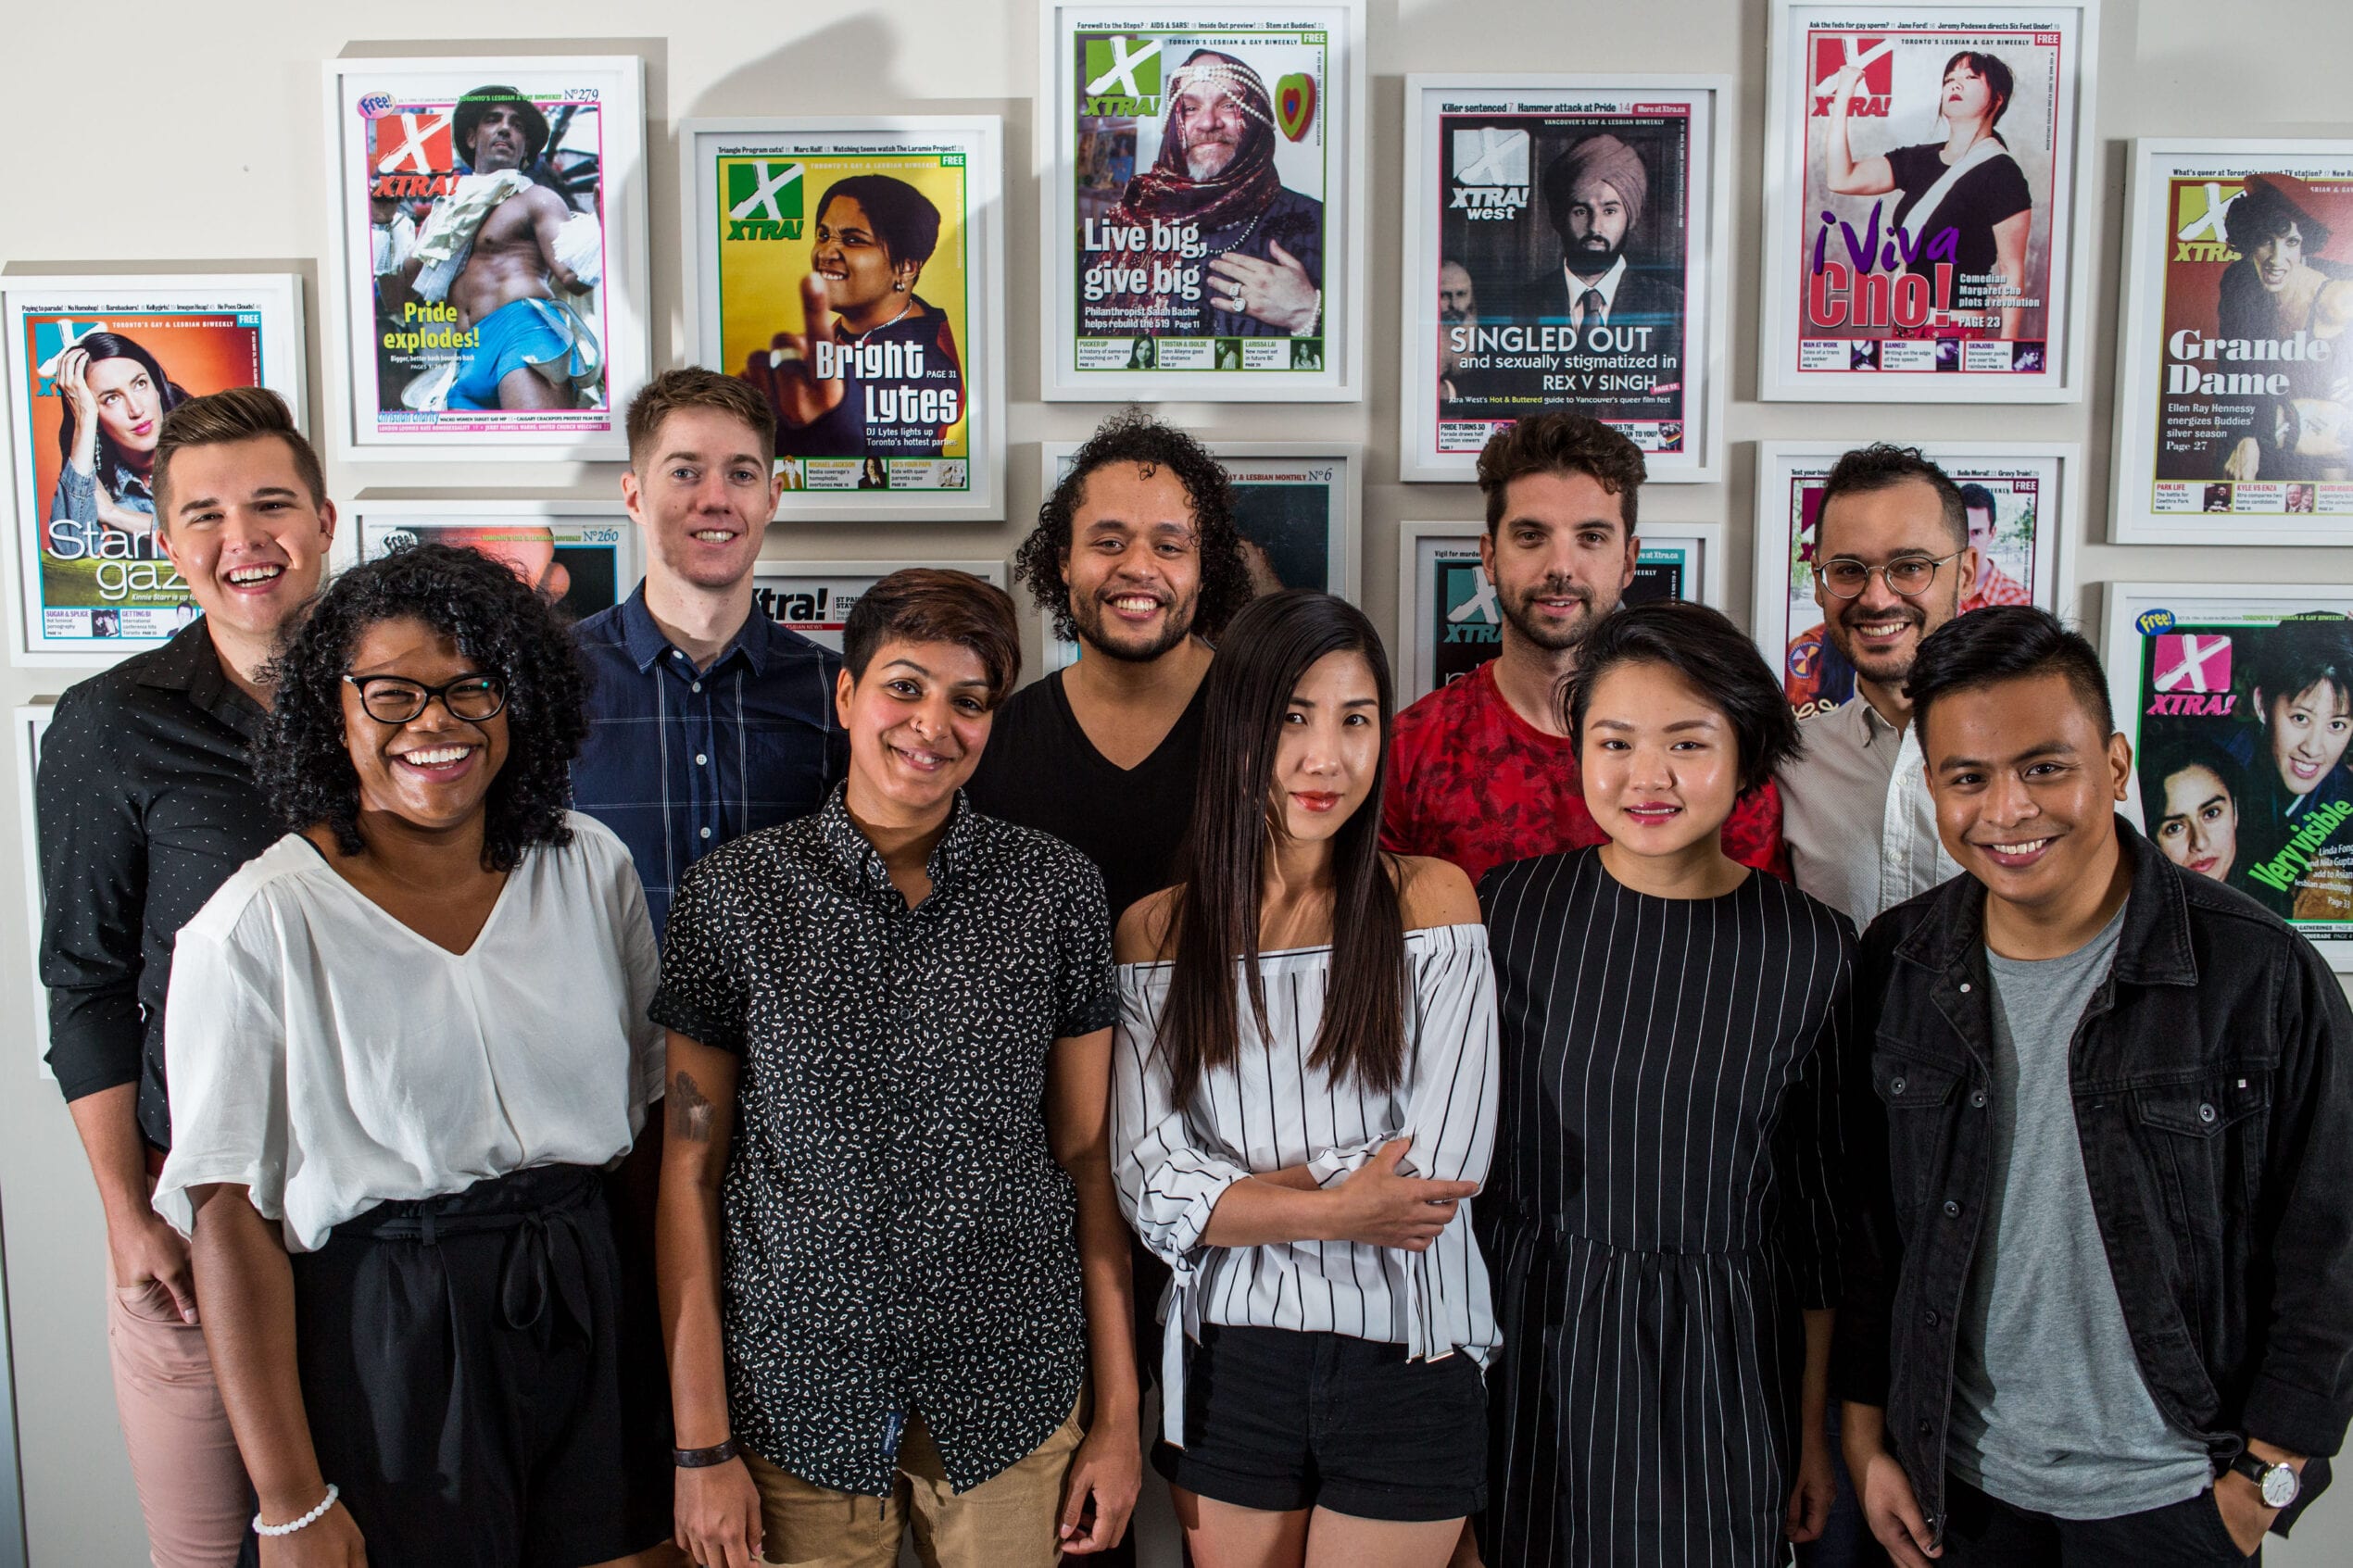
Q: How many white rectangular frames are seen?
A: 14